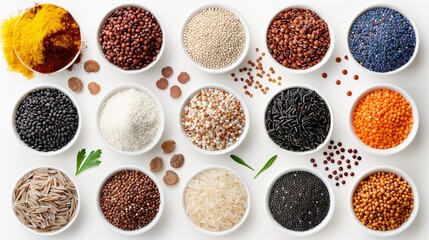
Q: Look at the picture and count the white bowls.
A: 15